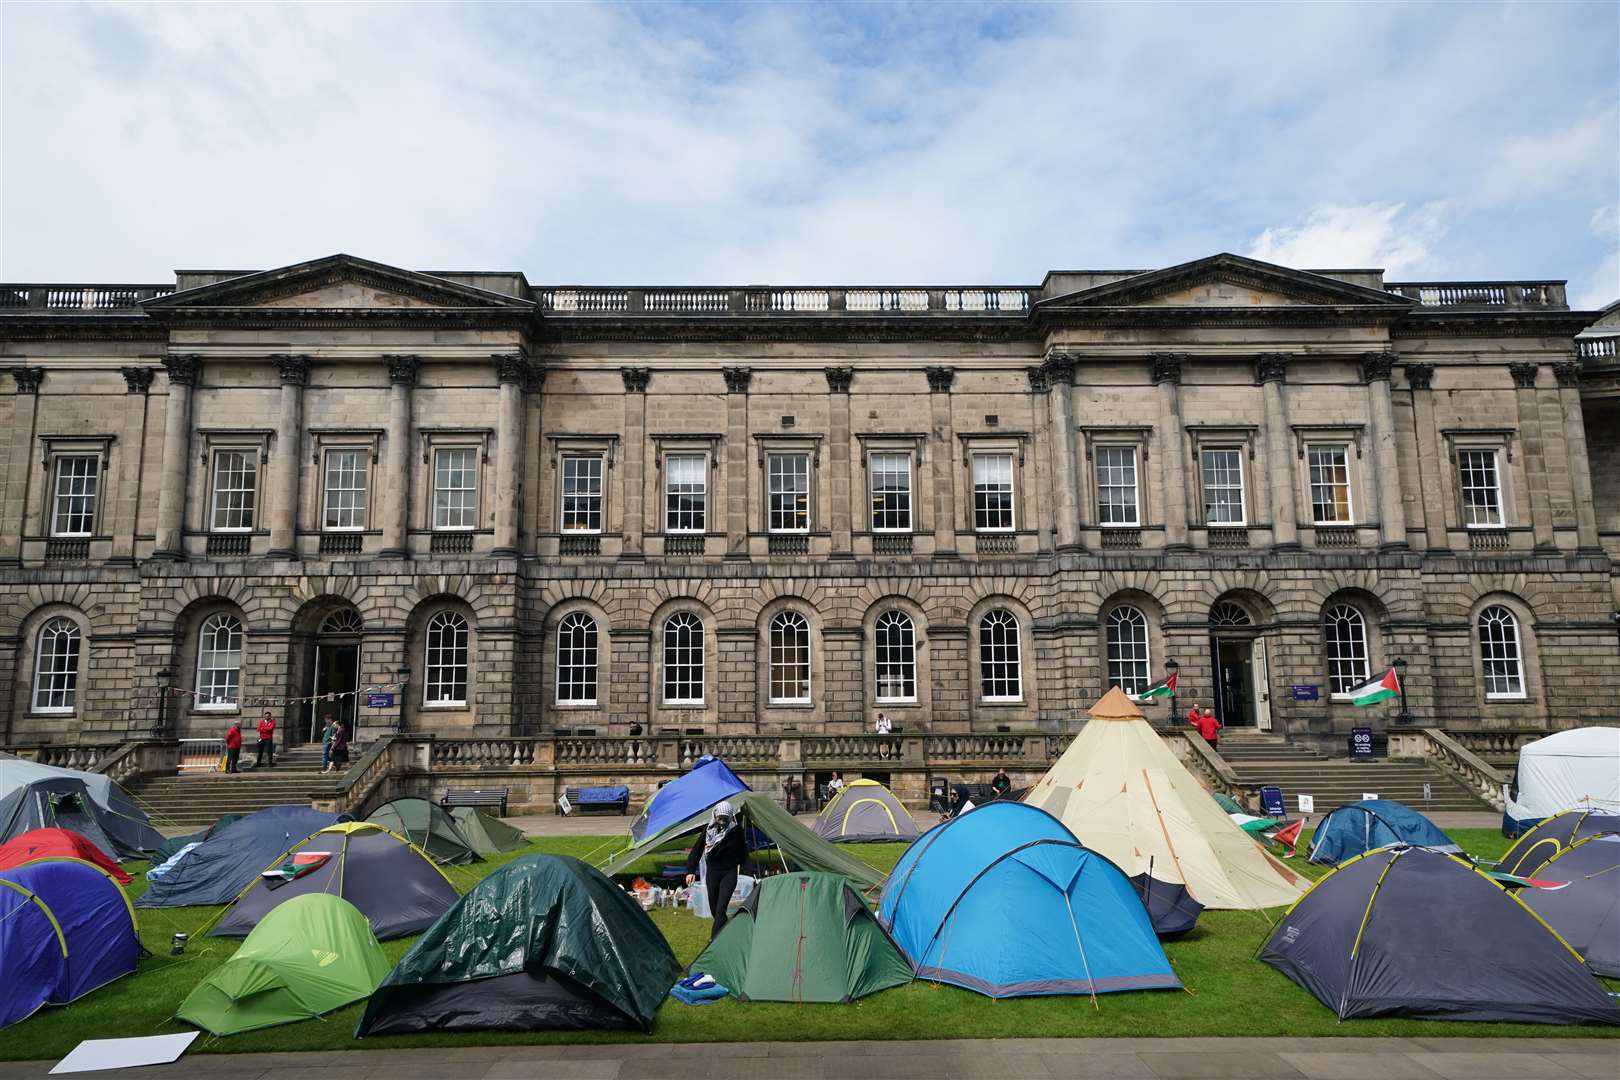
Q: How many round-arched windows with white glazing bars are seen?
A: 11